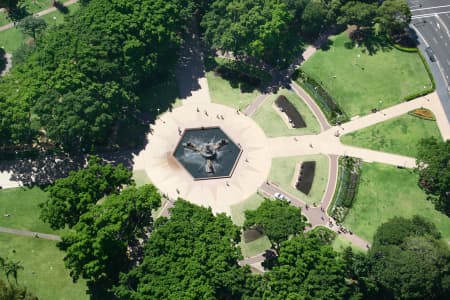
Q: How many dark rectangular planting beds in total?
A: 2